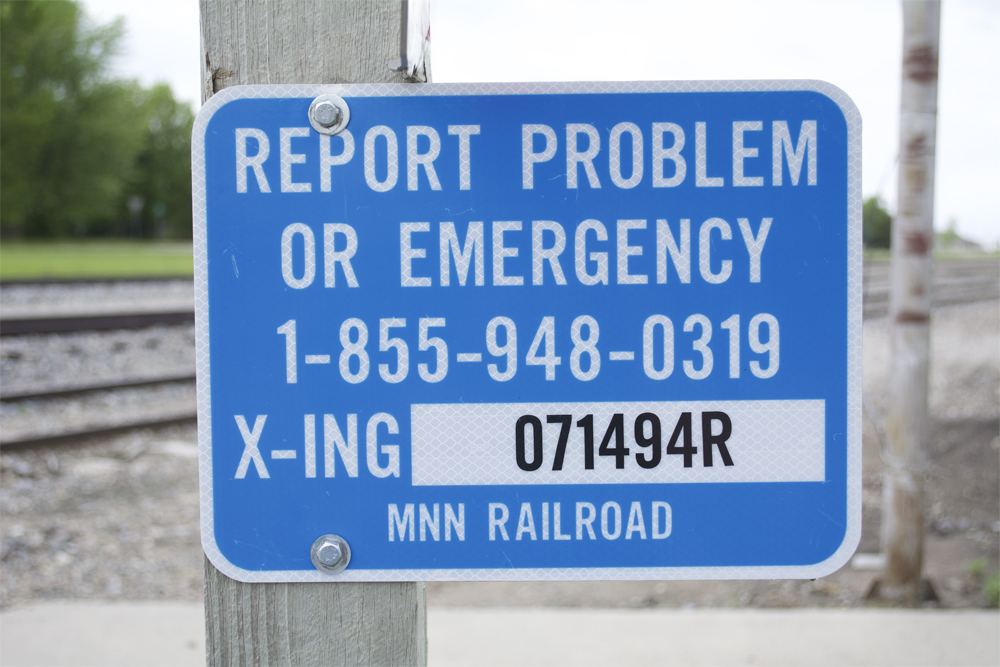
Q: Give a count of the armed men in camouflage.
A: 0